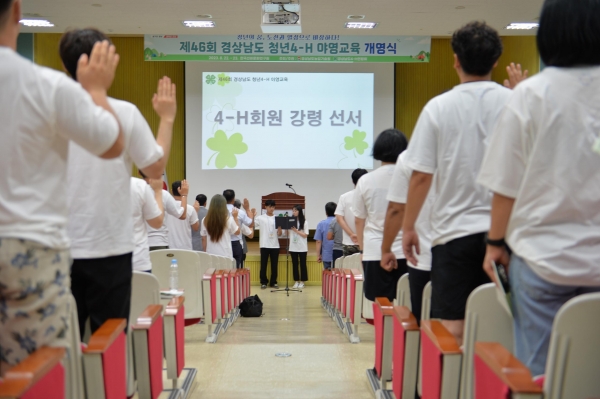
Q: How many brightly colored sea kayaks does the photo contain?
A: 0